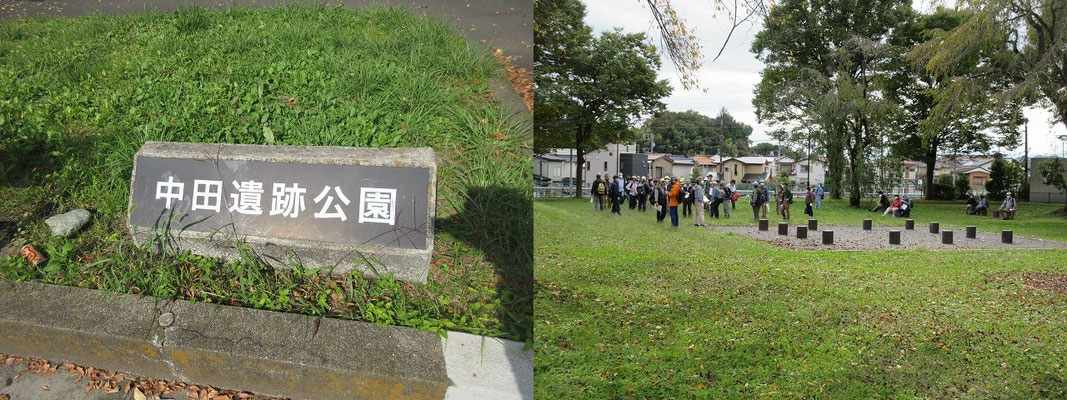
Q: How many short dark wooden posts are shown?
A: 12